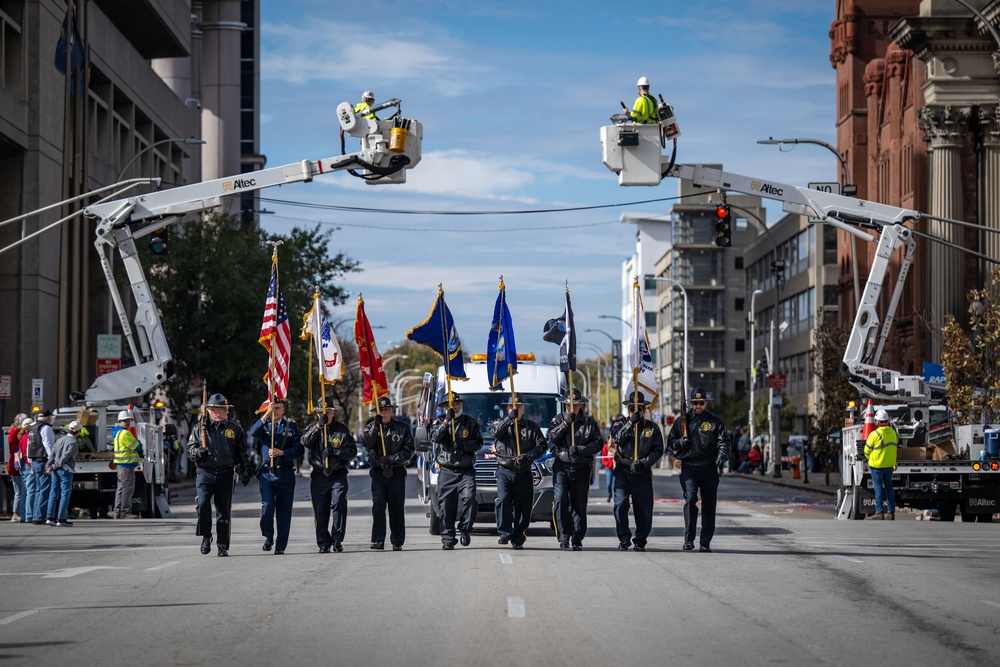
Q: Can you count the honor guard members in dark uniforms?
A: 9